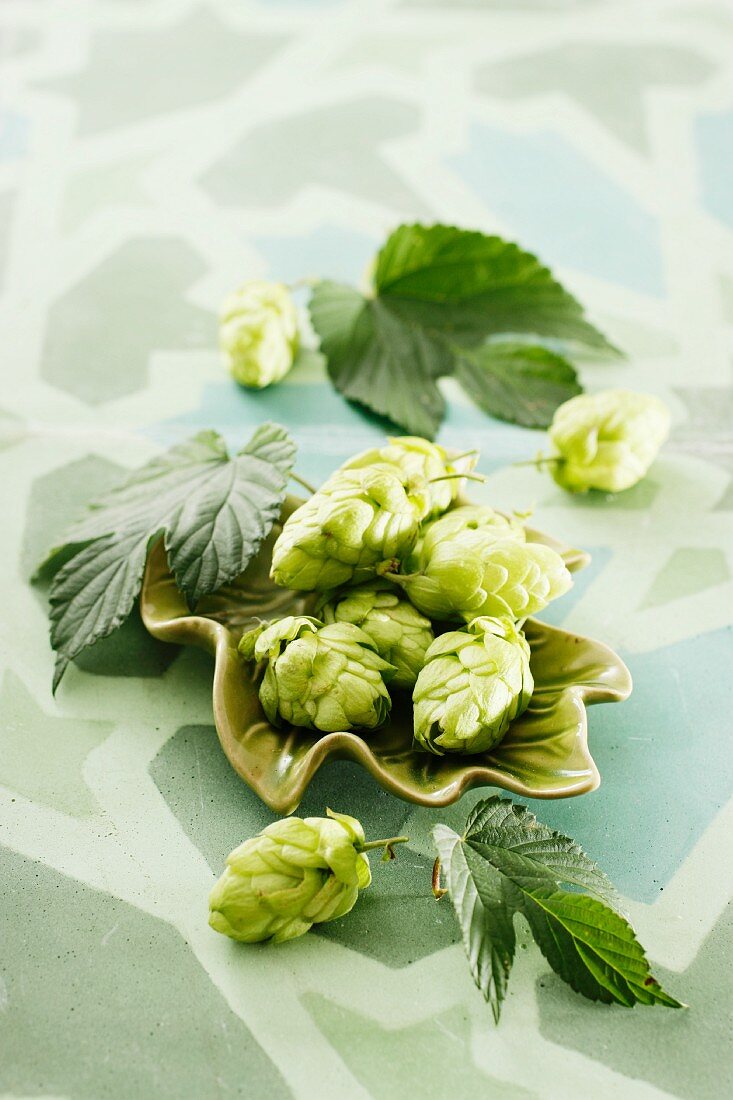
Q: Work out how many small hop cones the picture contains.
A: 10